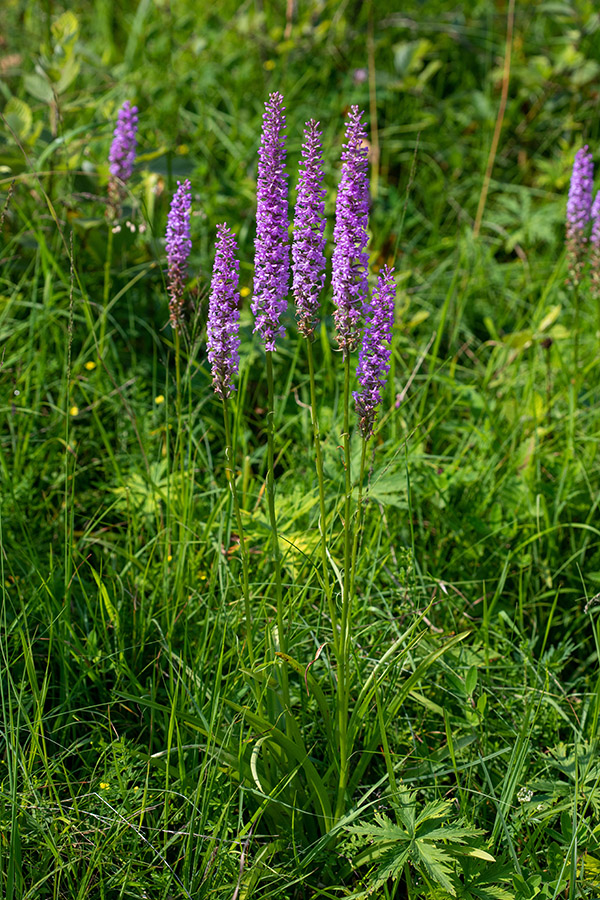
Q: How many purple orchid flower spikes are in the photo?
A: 9